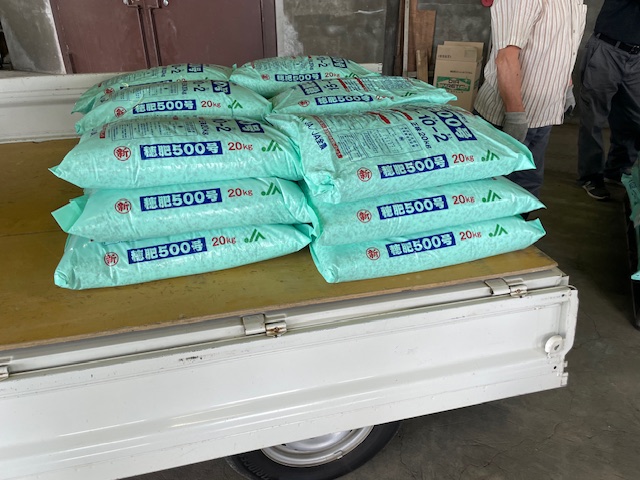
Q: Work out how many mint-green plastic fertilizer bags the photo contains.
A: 10